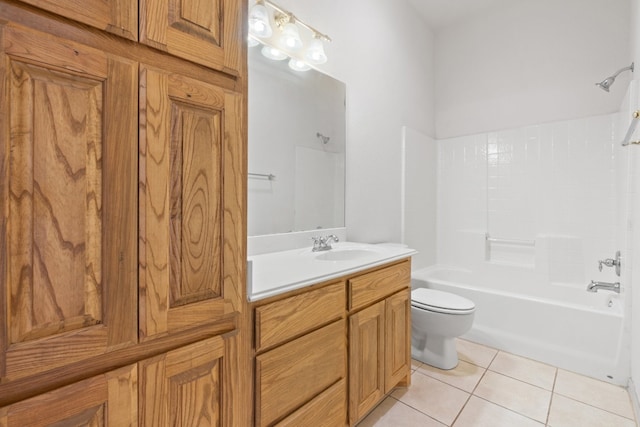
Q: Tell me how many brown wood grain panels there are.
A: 12